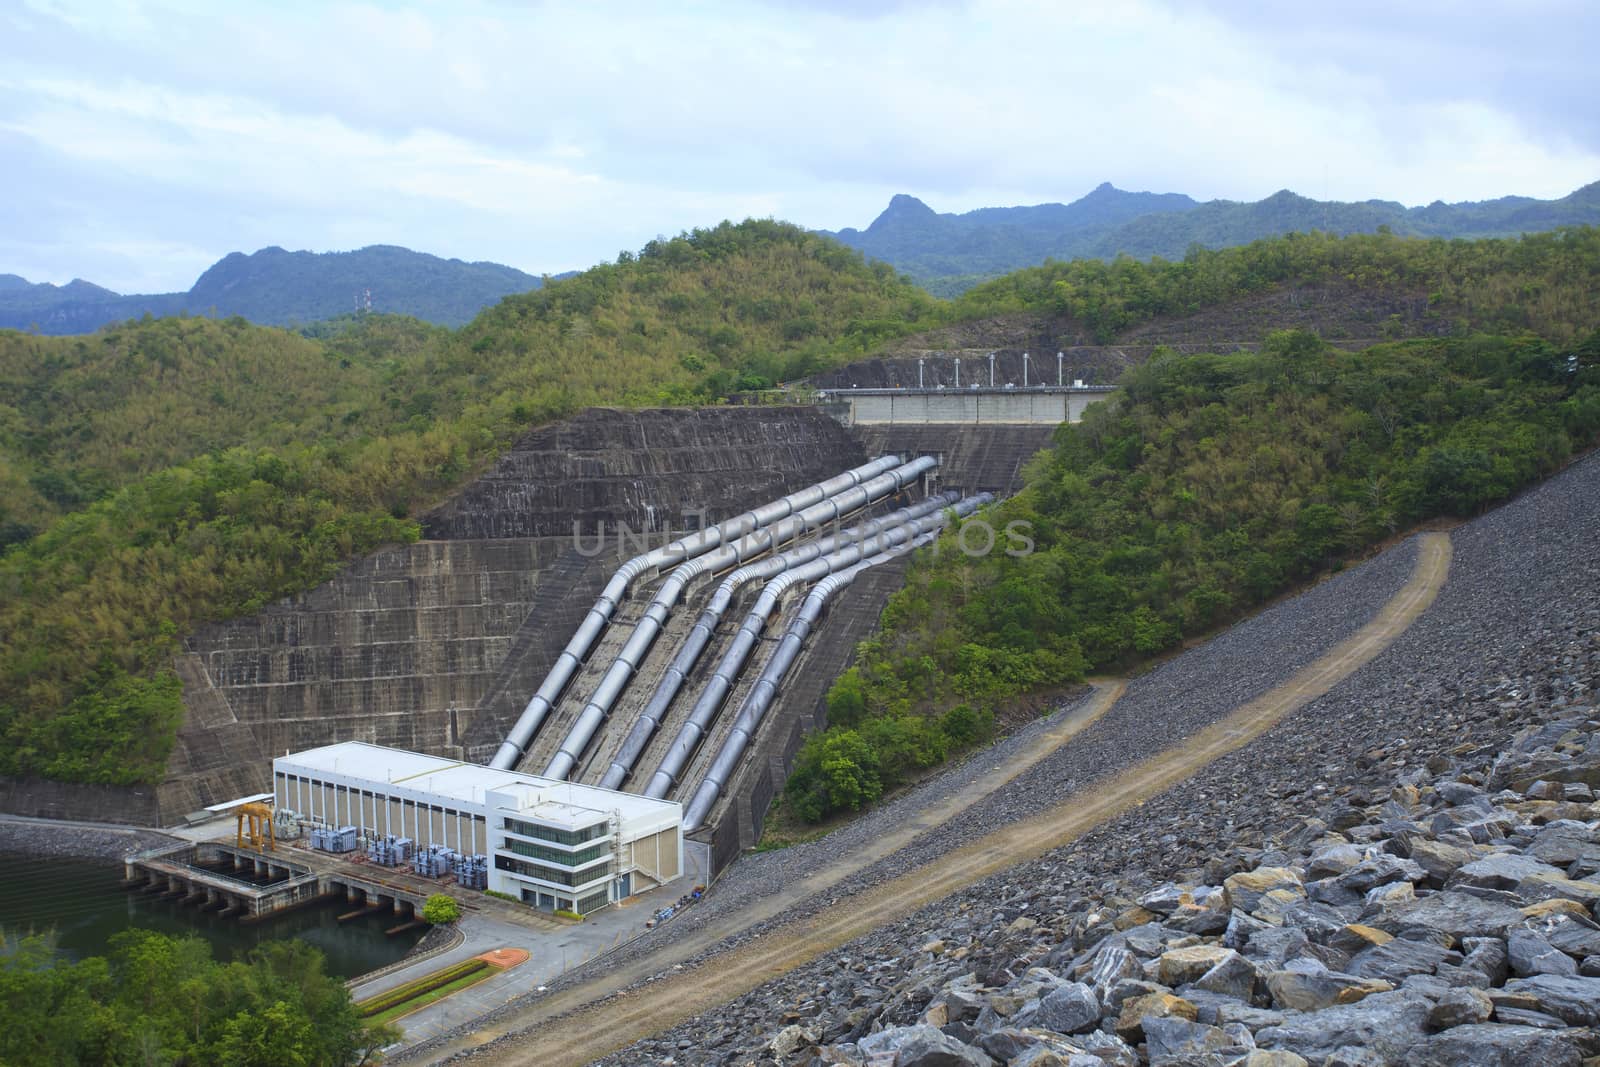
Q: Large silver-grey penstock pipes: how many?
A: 5